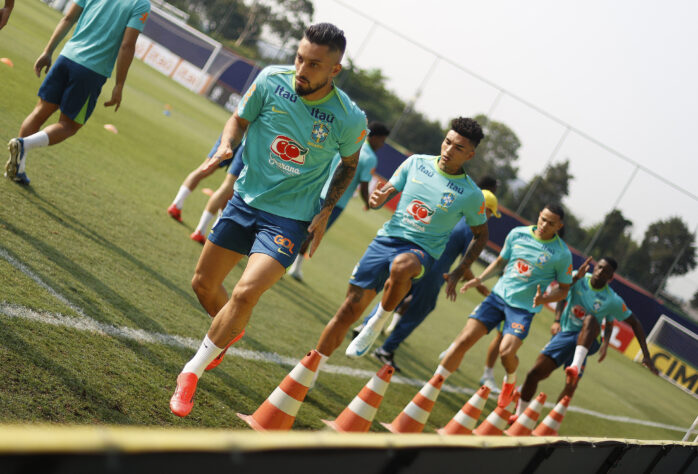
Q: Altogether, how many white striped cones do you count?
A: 7